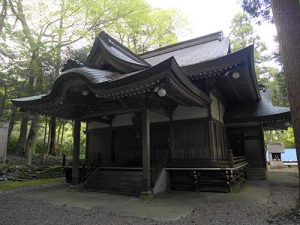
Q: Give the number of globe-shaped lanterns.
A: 3